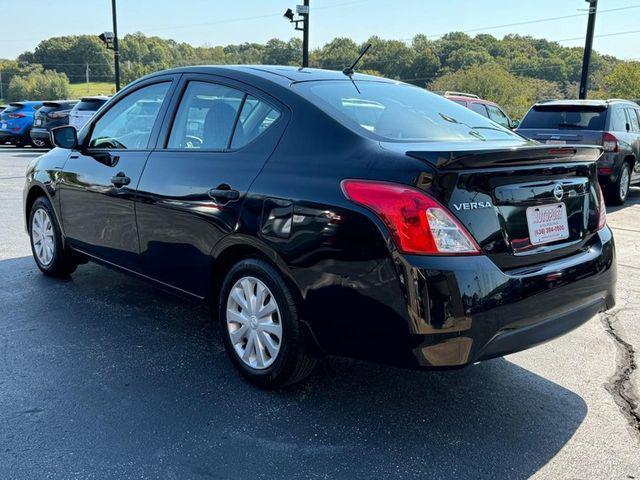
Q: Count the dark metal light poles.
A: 3